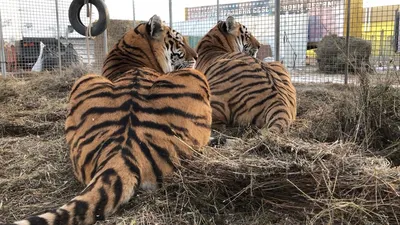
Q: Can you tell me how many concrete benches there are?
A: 0